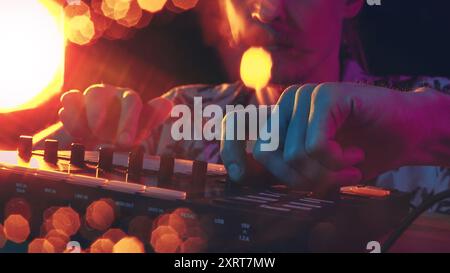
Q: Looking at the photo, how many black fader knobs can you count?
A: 7